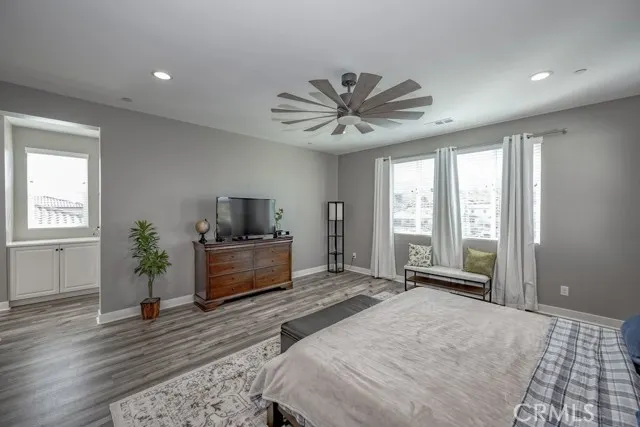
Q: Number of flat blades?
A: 12